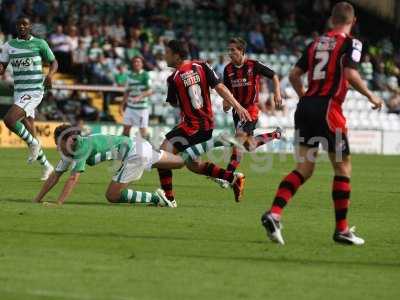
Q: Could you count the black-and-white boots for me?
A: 2